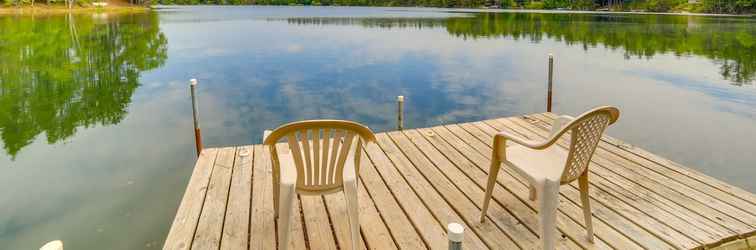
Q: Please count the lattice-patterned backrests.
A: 1